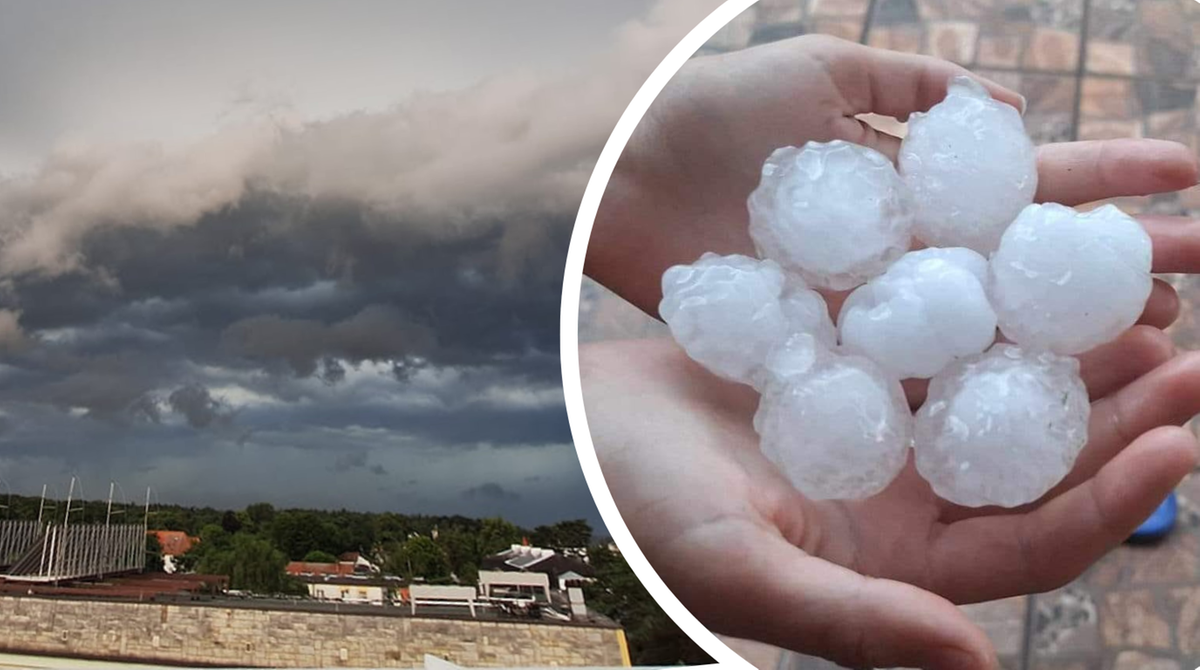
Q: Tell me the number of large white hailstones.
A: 7